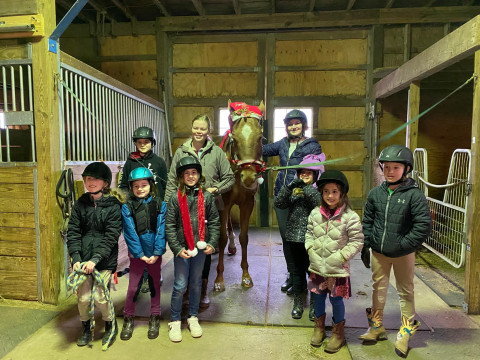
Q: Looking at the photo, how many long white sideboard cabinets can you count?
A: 0